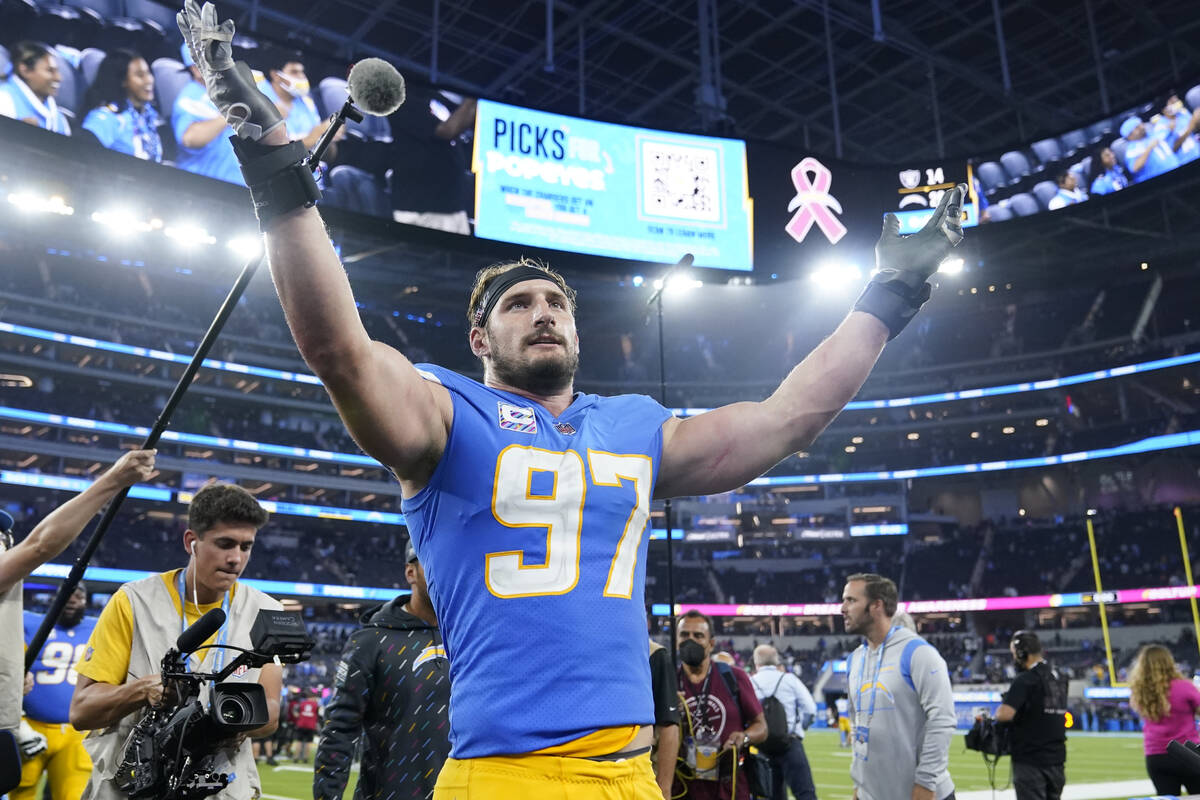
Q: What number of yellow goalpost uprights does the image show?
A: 2